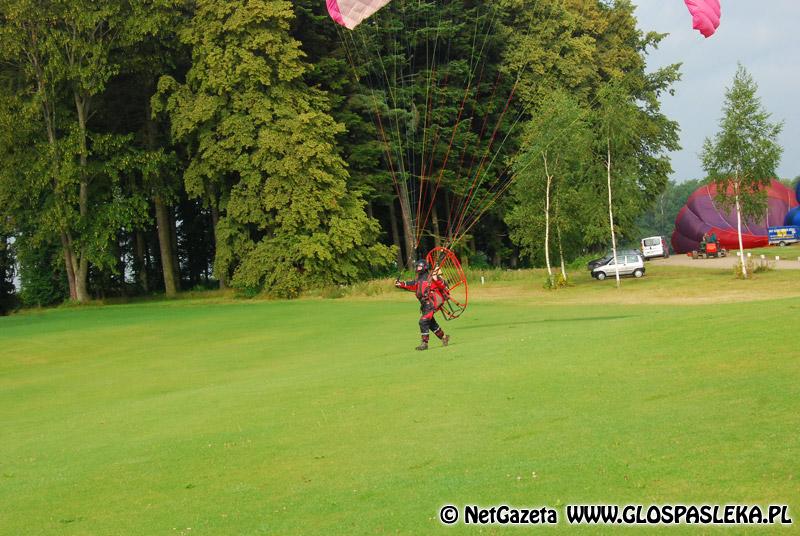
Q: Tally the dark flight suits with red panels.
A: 1